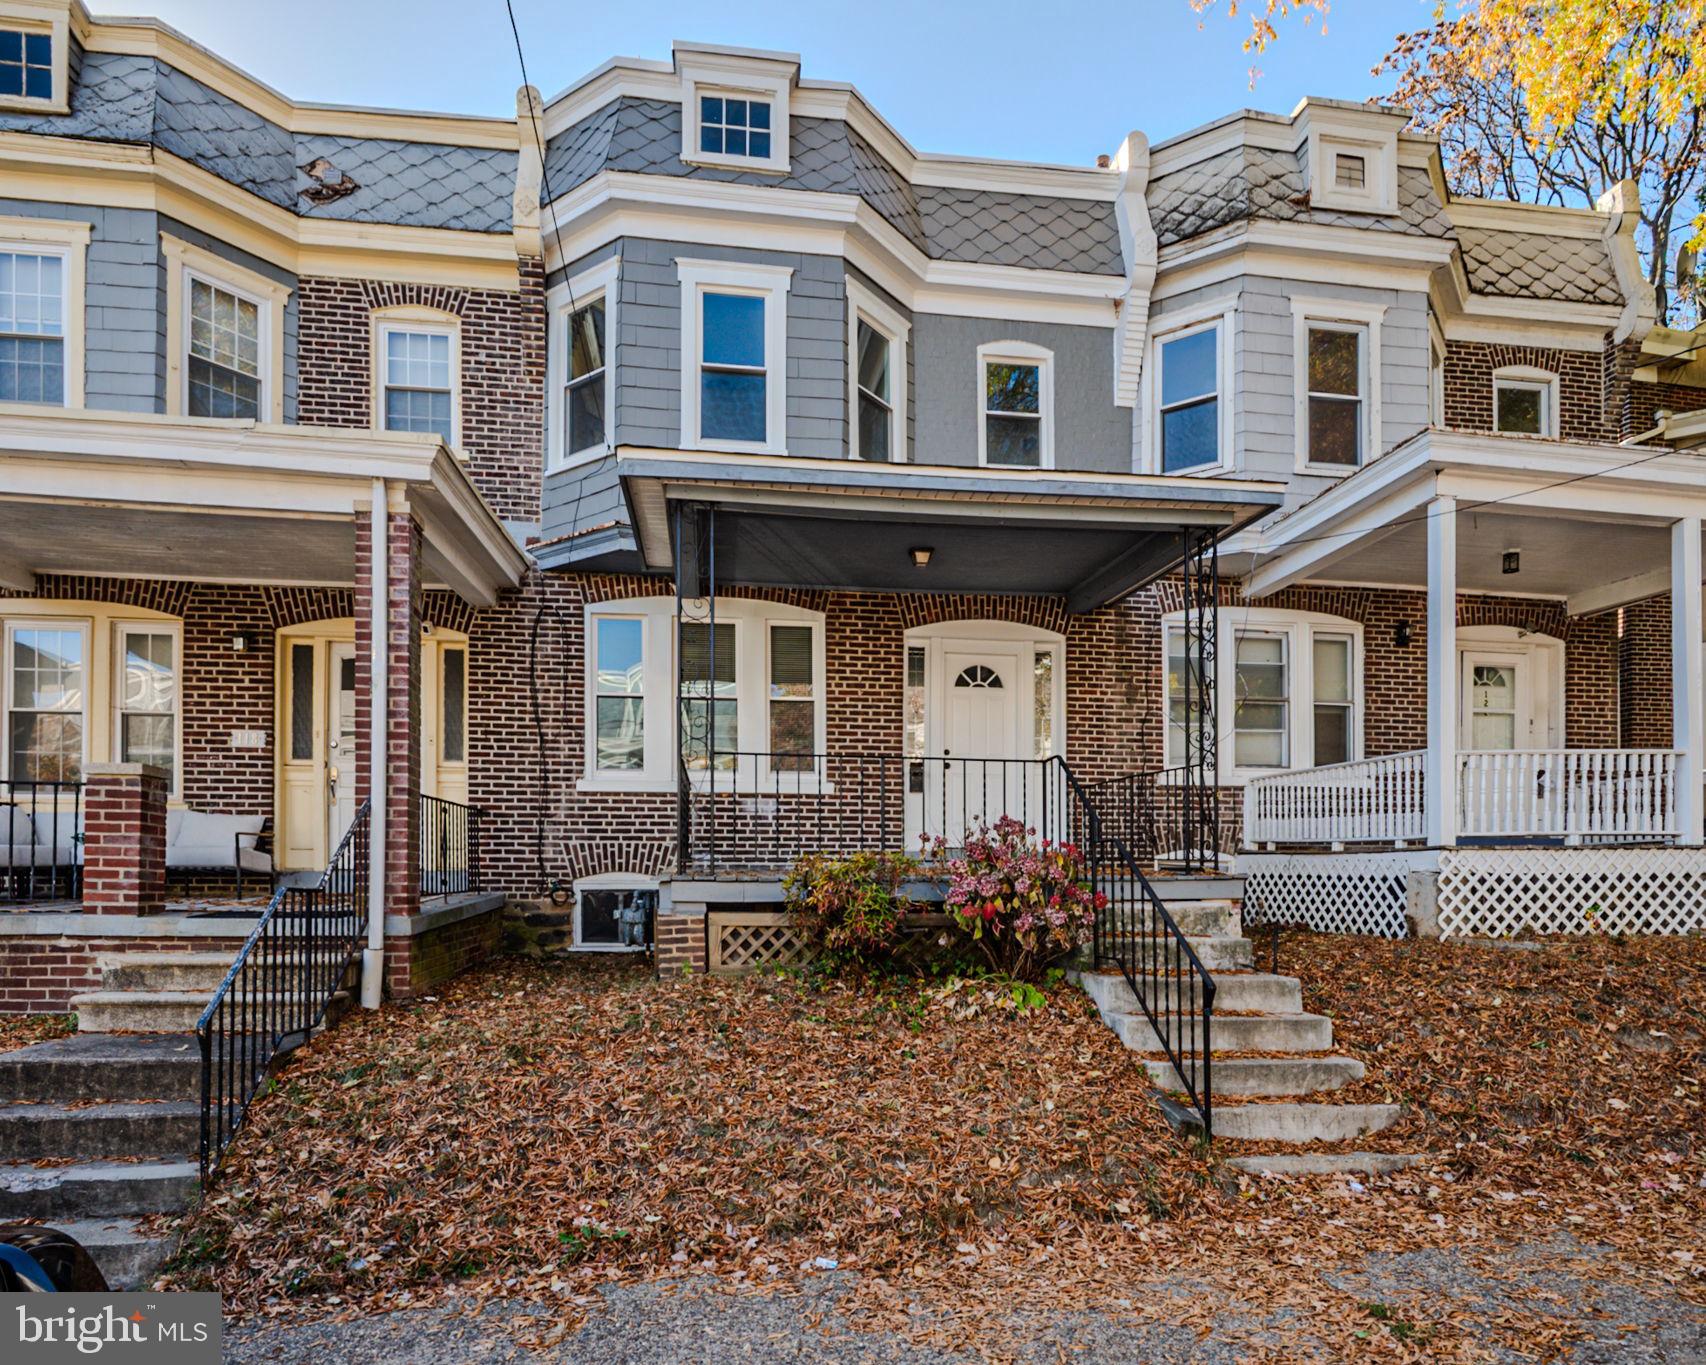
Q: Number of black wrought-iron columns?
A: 2